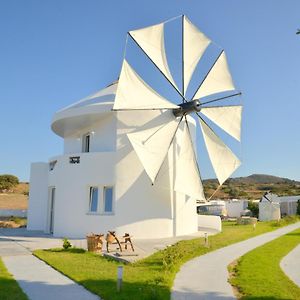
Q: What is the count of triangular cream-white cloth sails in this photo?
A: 8